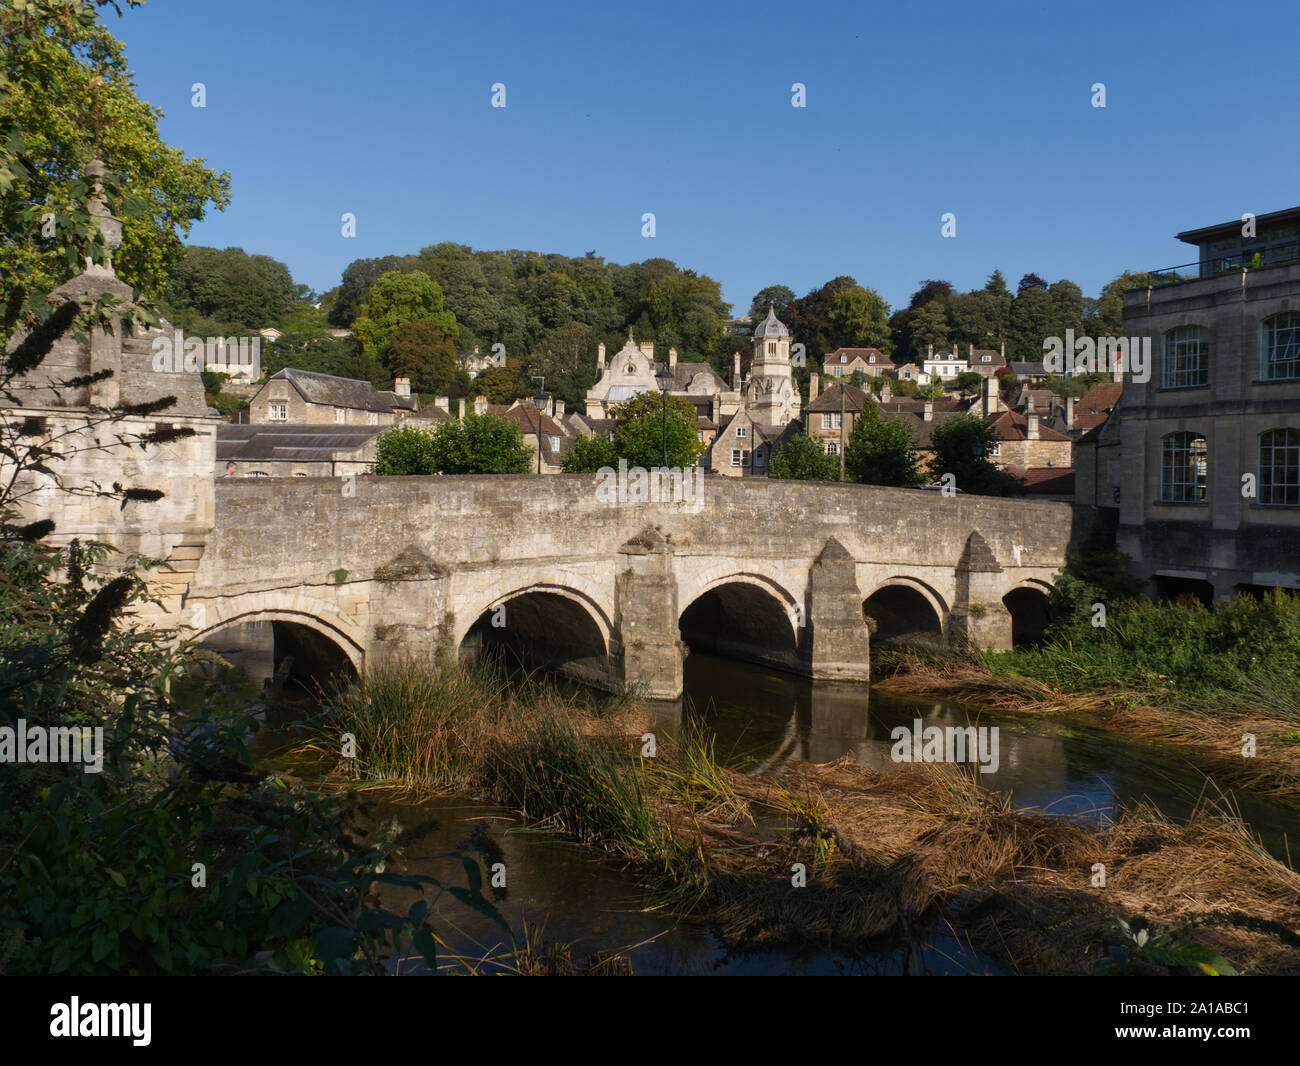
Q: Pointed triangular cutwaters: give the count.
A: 4